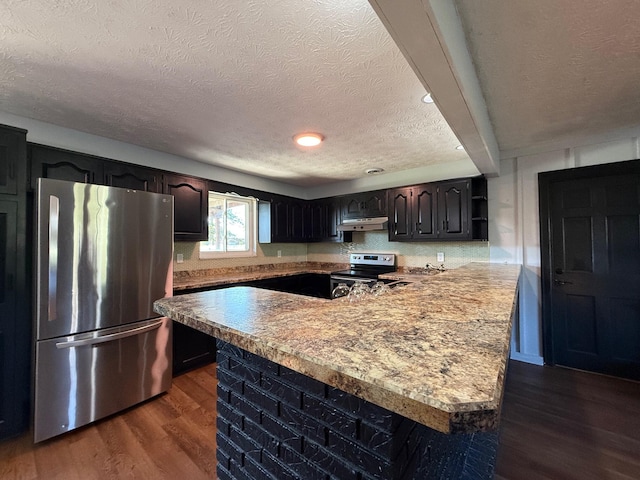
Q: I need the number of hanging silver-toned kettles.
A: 0